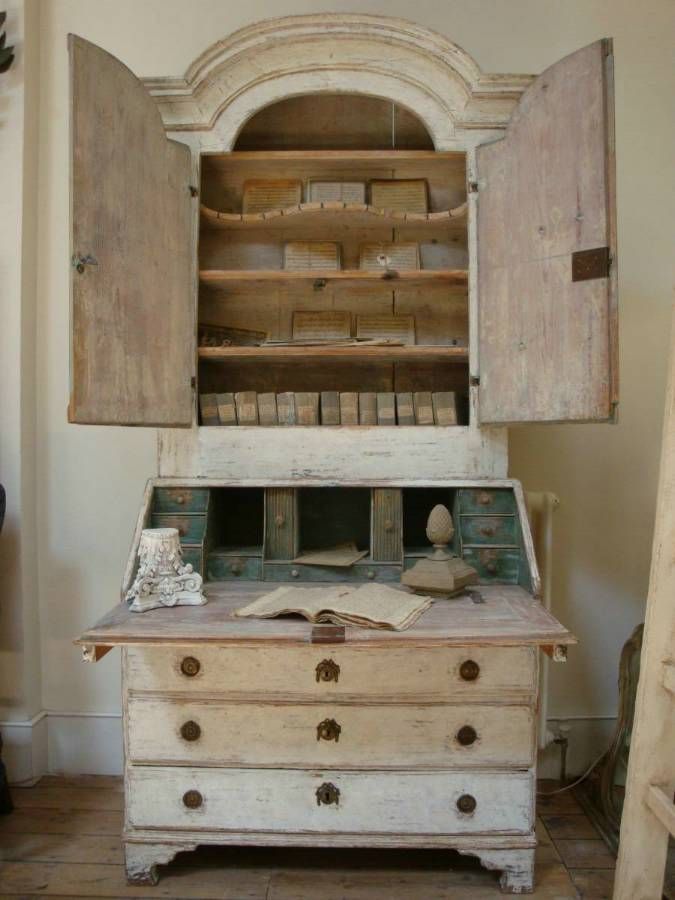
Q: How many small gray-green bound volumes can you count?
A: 13